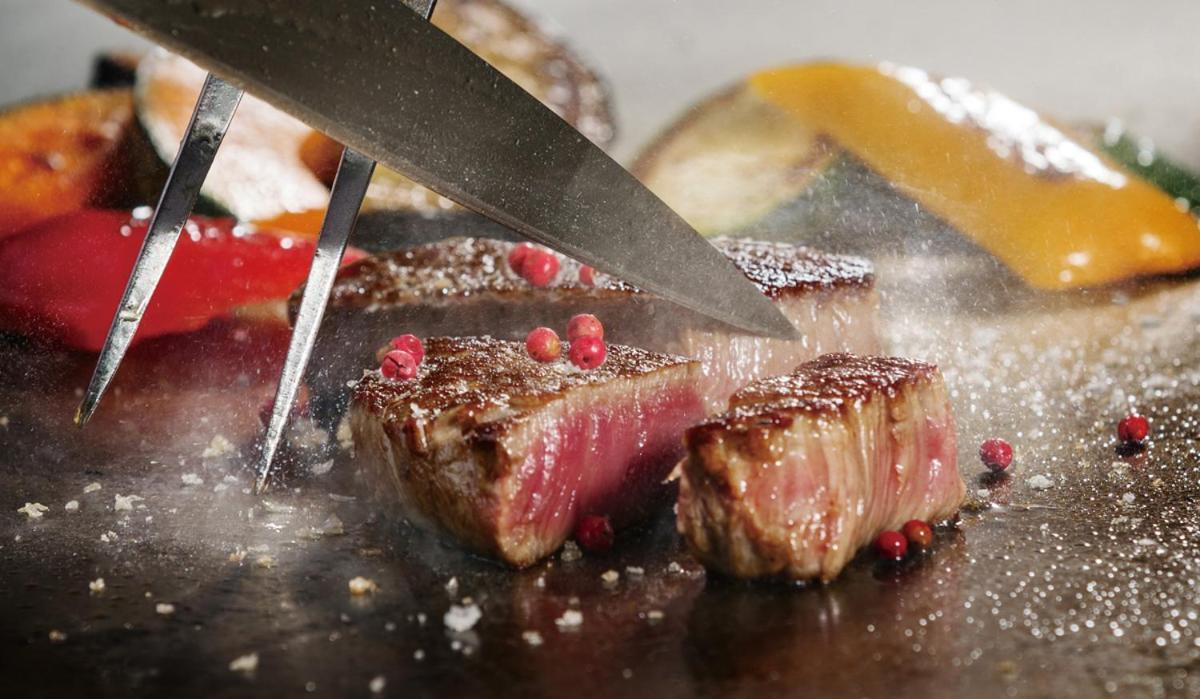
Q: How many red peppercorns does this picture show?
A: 13